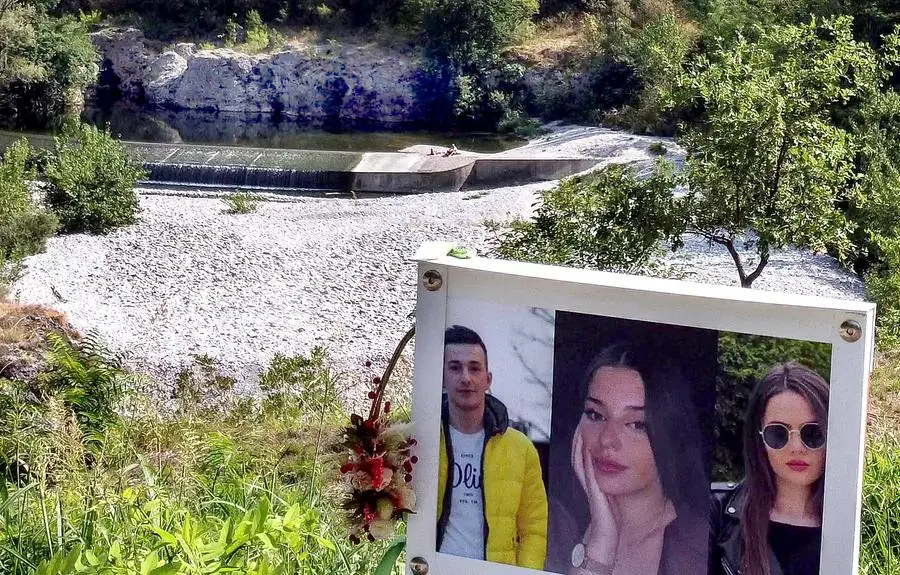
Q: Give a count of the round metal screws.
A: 3